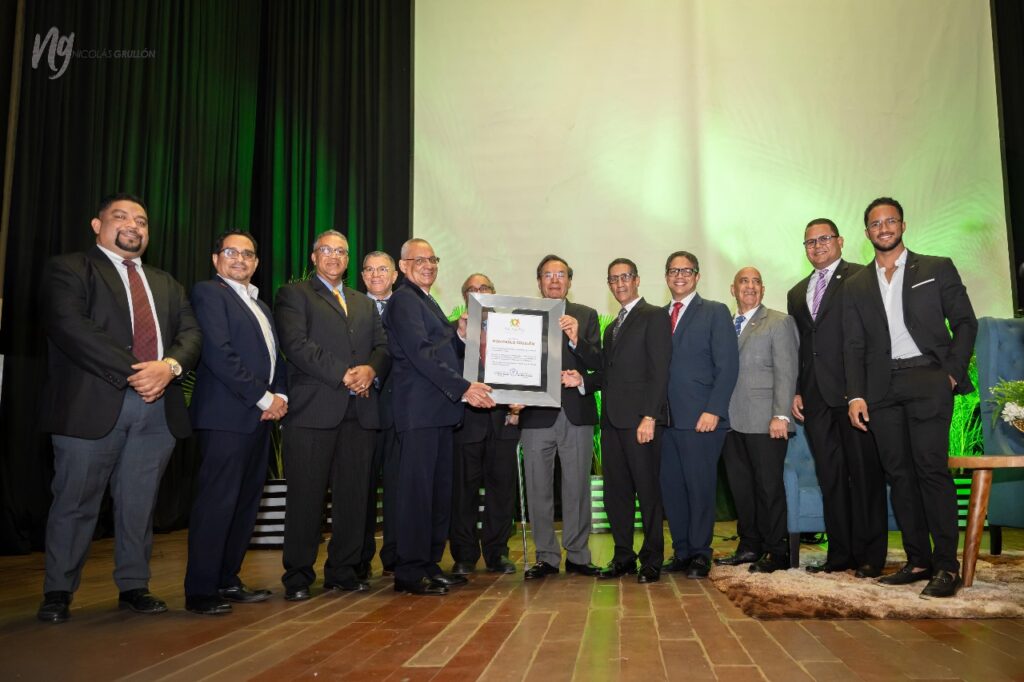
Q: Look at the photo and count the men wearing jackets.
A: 12